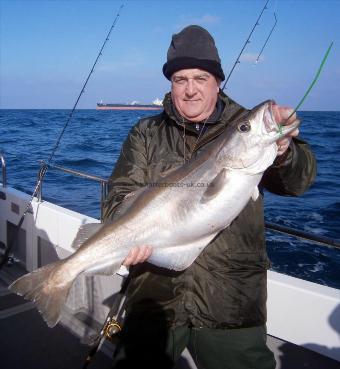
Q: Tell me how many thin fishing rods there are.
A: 2